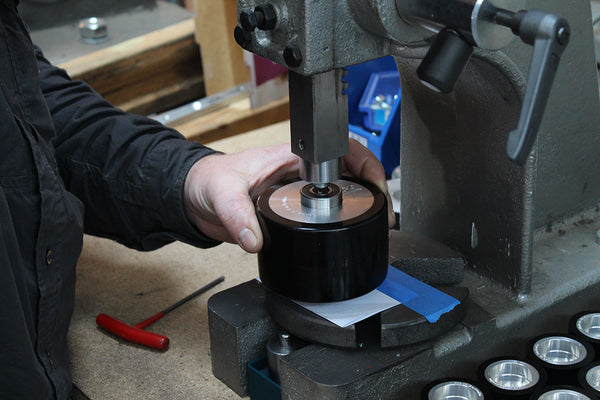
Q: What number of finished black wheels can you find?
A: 6